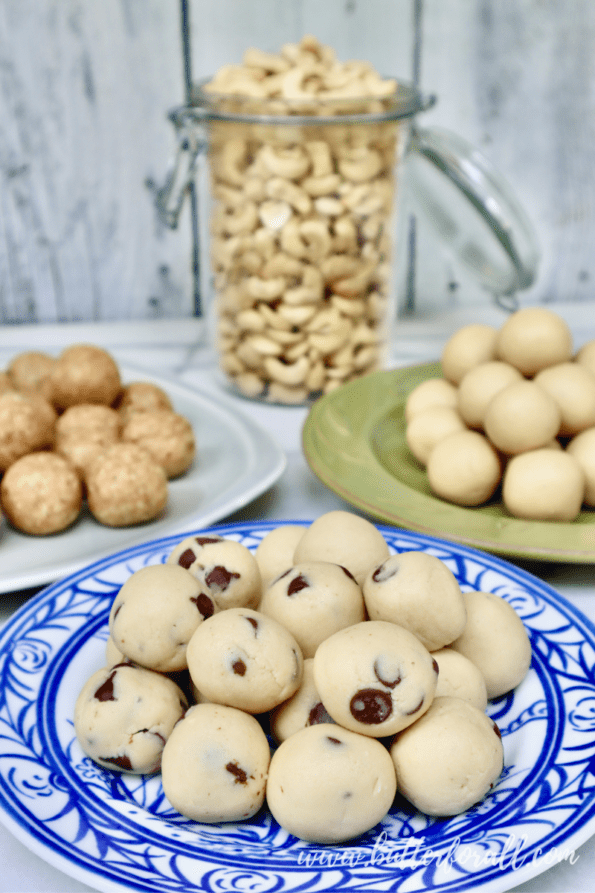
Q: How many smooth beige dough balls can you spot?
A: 11